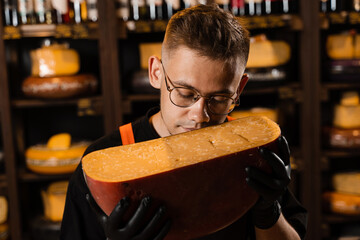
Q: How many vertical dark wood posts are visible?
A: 3